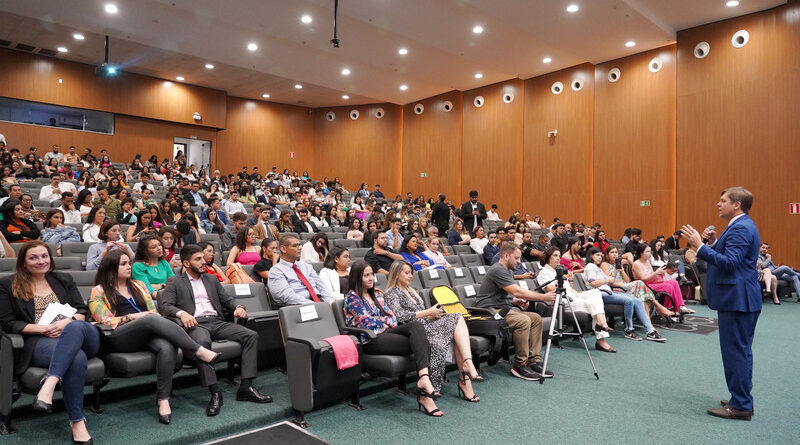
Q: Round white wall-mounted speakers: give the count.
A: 13